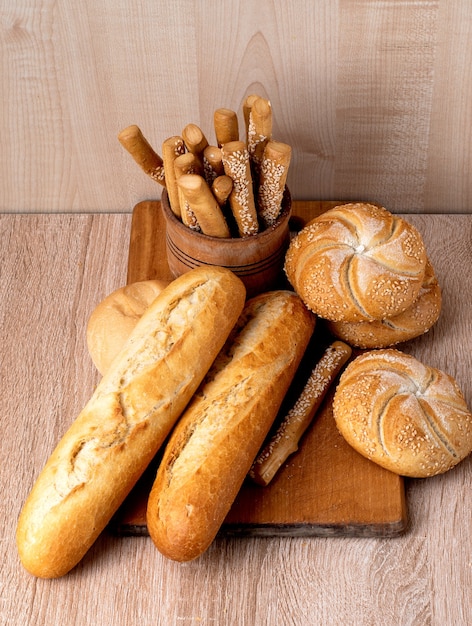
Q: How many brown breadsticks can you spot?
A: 13